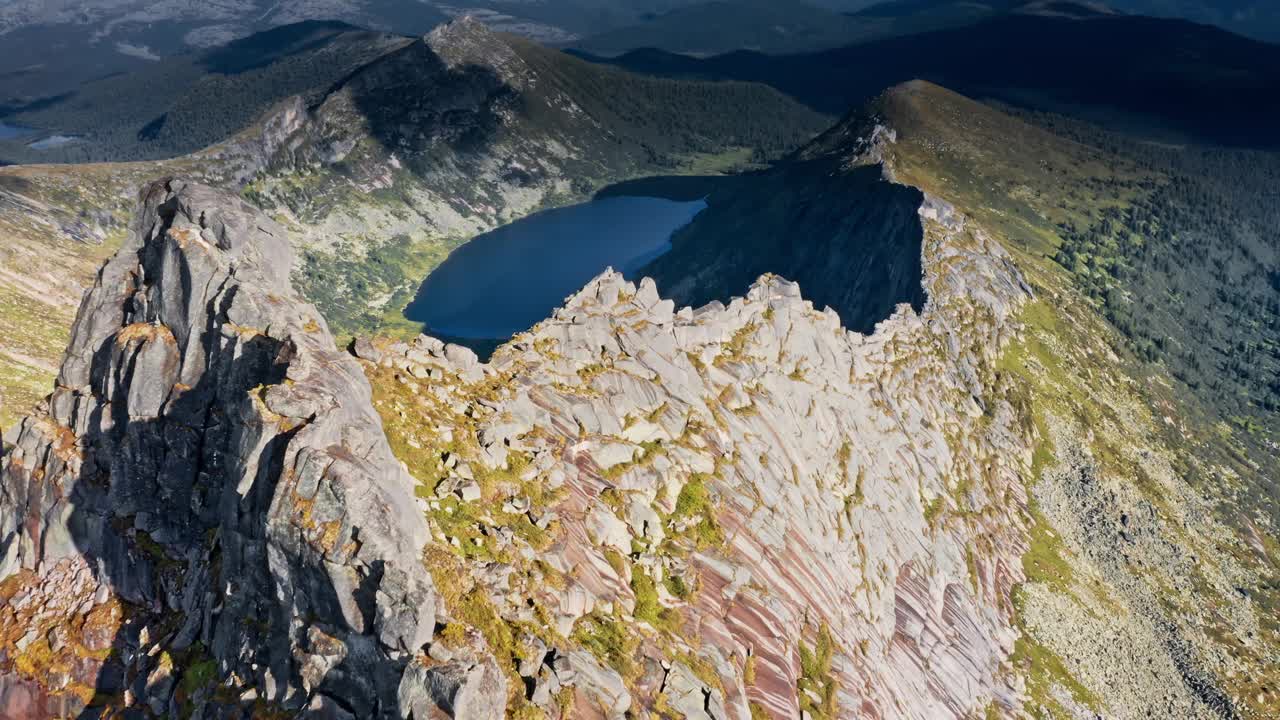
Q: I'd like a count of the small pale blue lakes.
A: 2